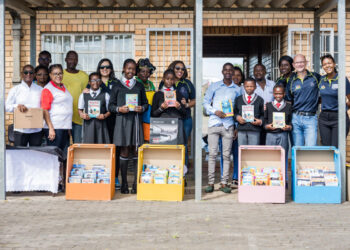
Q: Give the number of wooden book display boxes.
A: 4